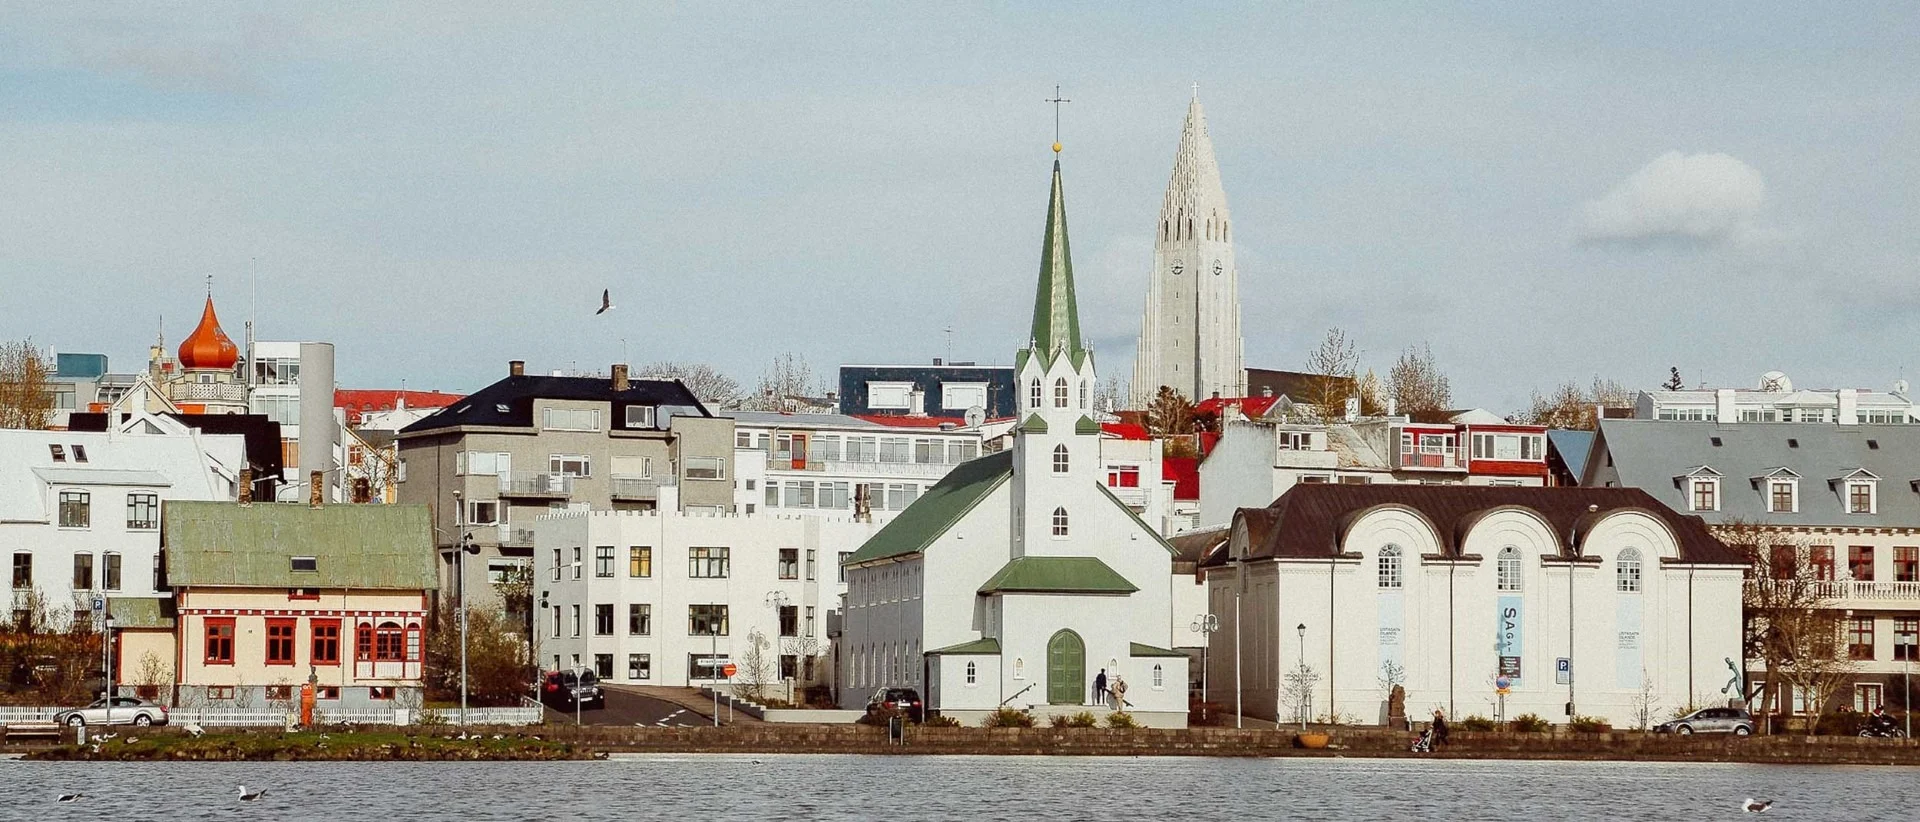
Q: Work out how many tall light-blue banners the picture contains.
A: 3